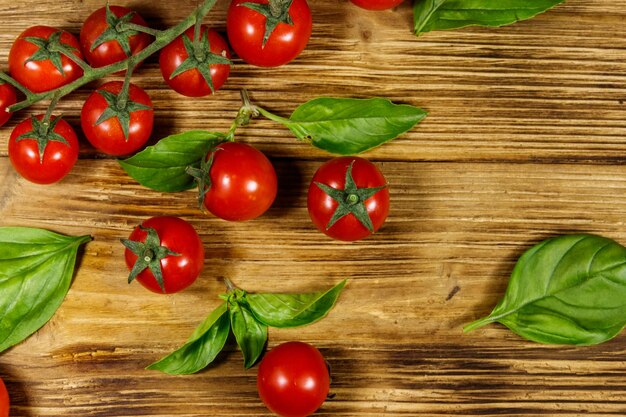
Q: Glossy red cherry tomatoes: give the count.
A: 13